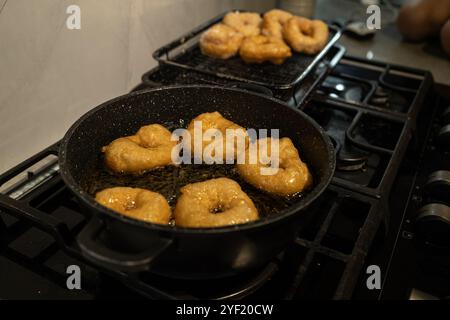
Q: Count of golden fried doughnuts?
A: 10